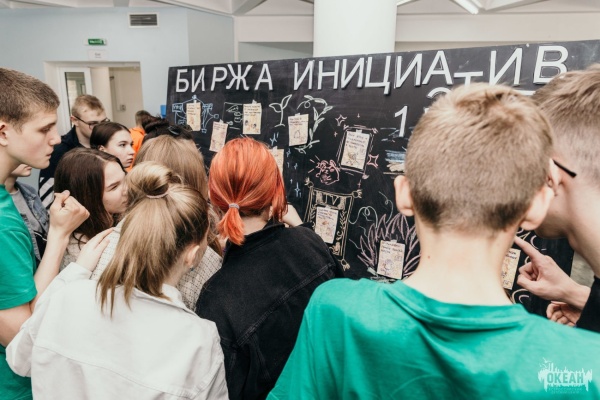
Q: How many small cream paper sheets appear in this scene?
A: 9